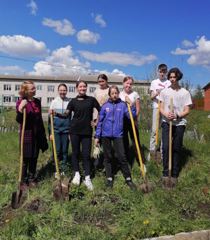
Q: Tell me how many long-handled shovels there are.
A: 5